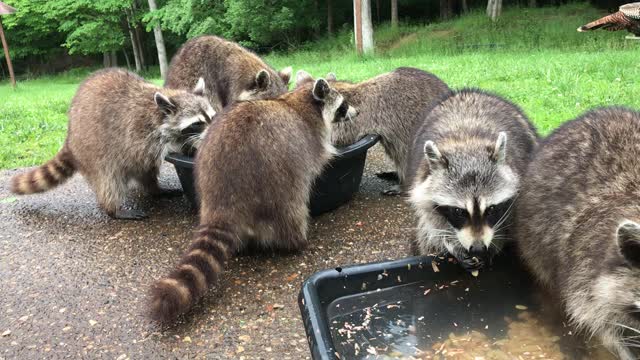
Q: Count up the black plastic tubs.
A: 2